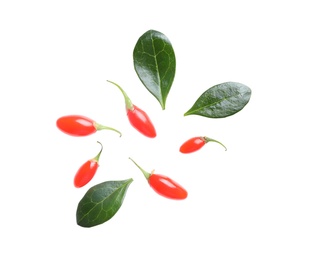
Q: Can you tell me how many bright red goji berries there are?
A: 5